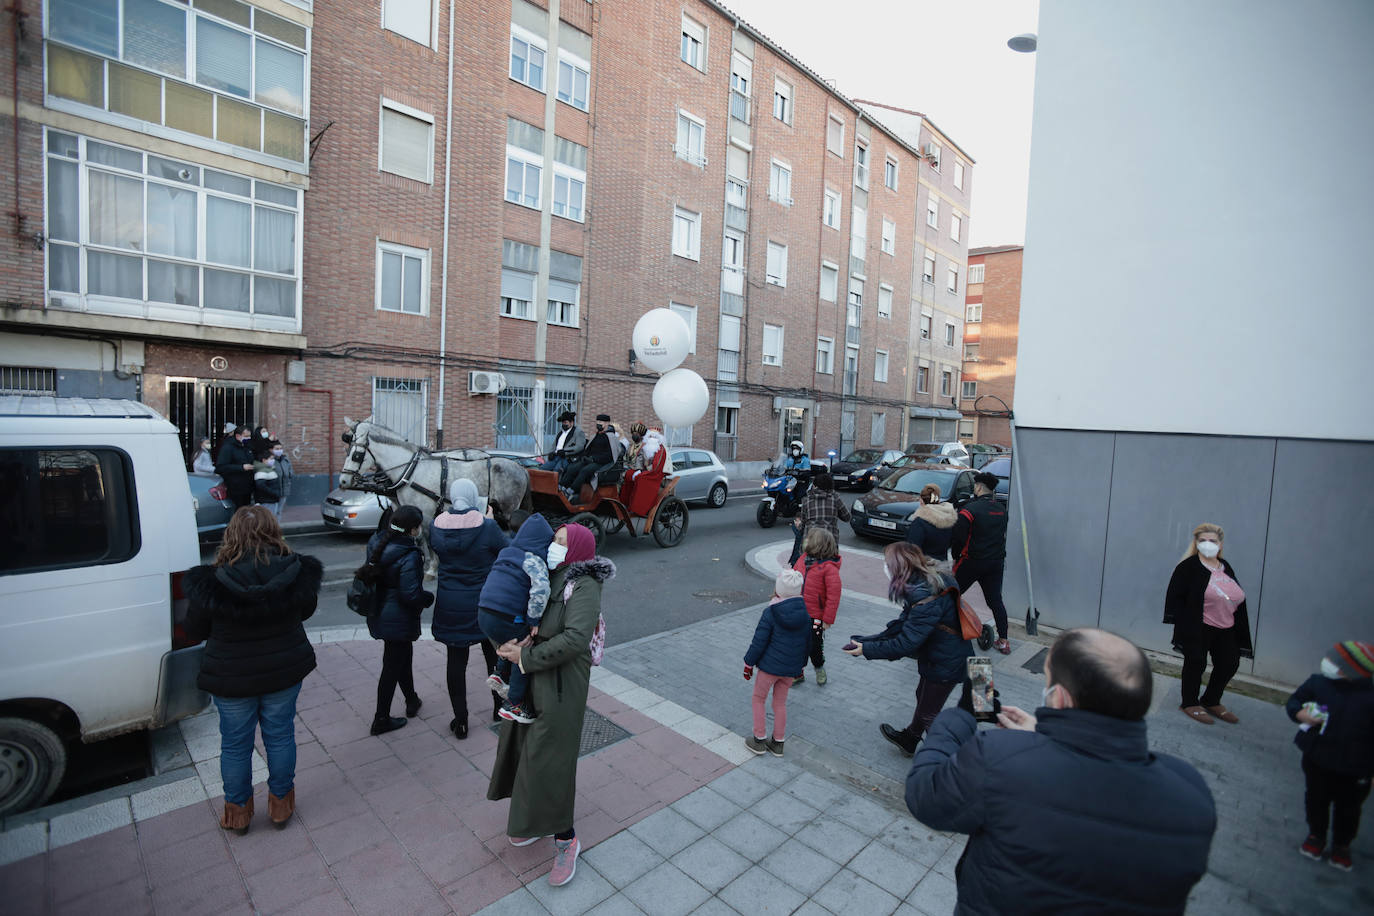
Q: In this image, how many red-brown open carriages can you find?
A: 1